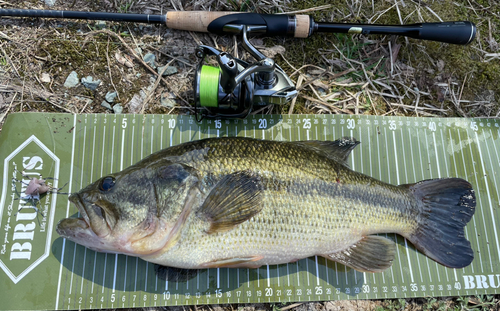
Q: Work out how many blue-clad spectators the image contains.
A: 0